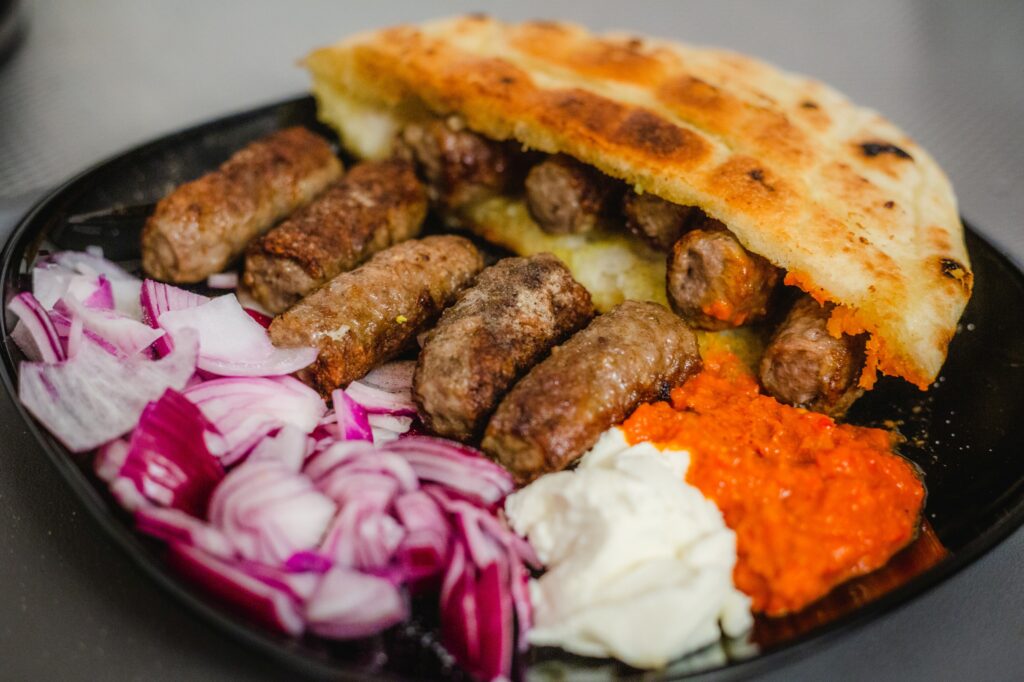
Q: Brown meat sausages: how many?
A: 10